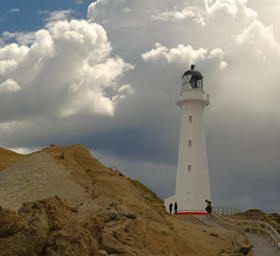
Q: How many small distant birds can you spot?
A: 0